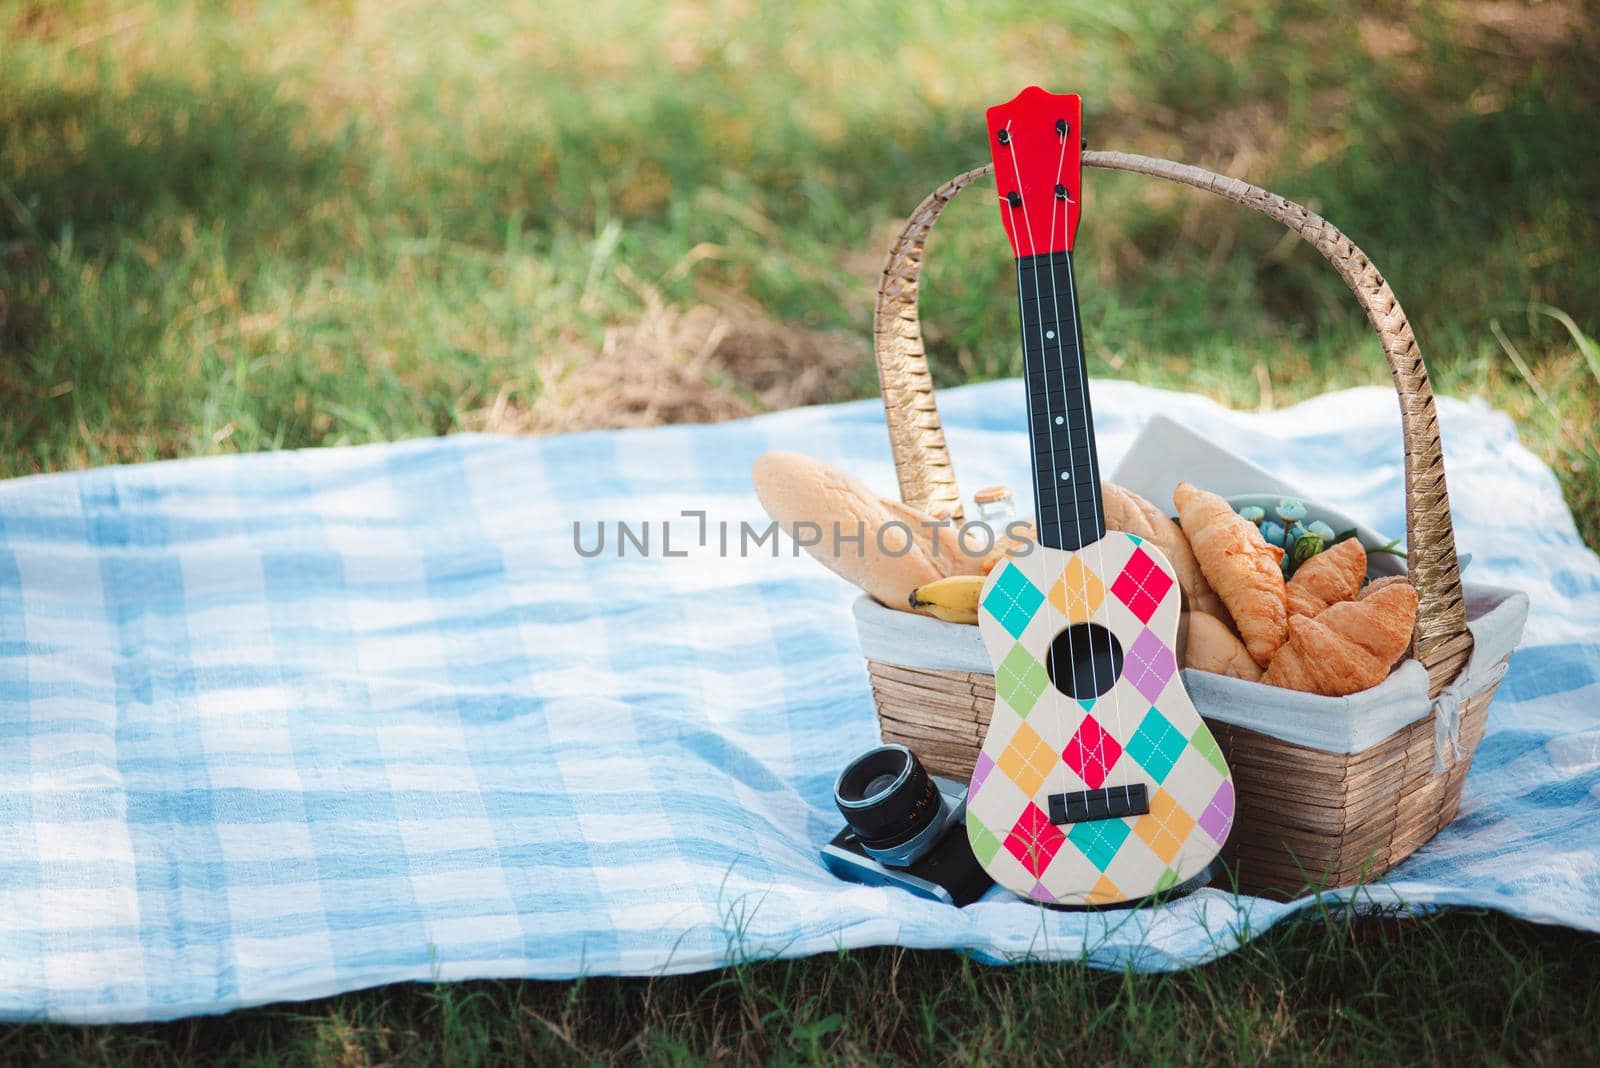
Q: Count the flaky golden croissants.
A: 3